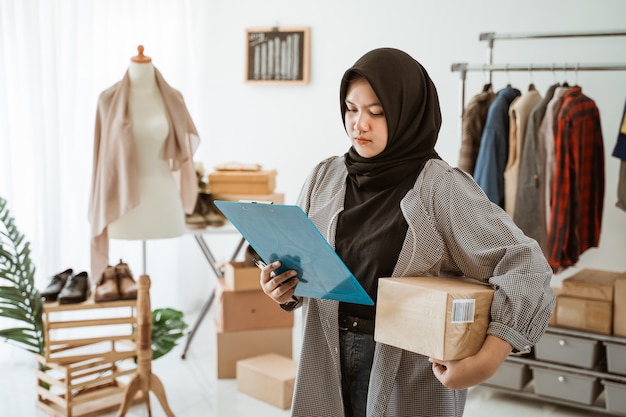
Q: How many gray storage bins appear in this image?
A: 5